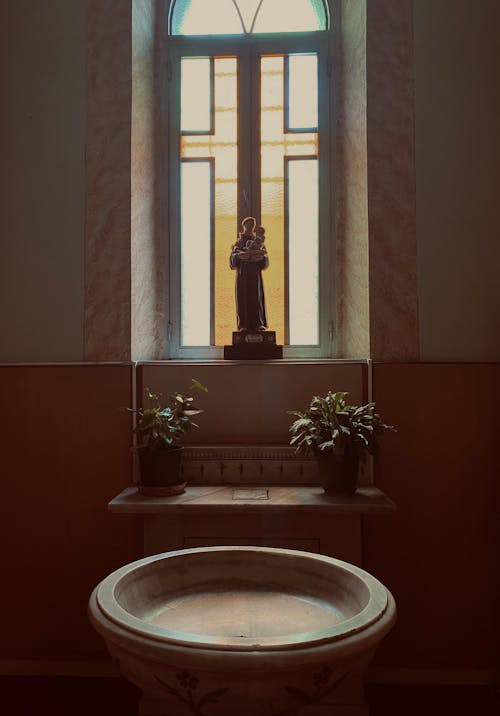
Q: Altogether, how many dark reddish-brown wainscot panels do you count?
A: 2